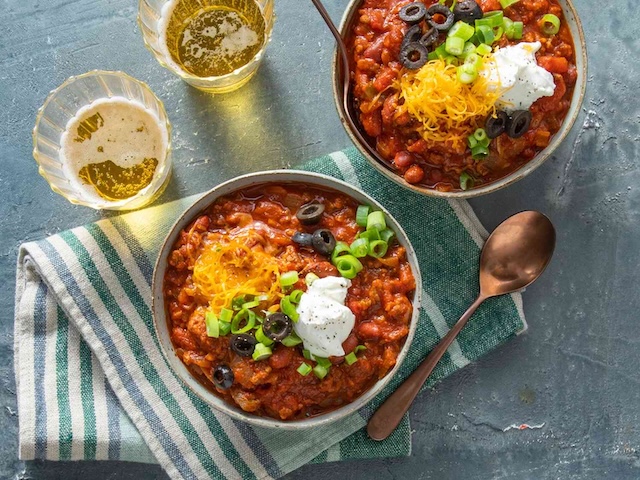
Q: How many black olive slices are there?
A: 14